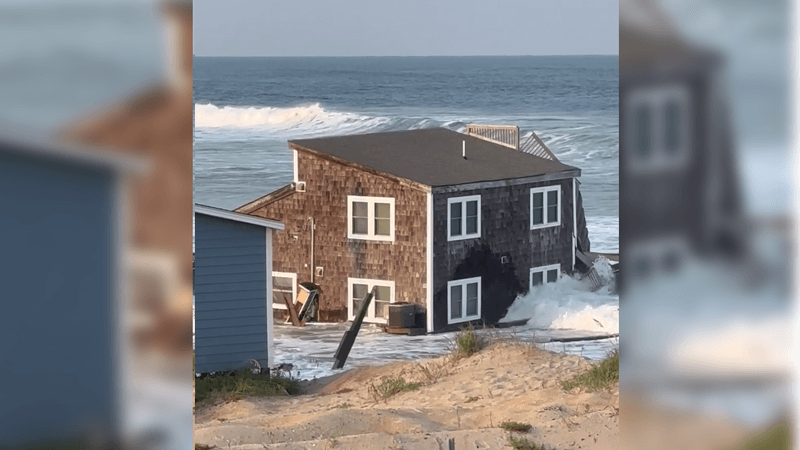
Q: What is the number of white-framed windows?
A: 7